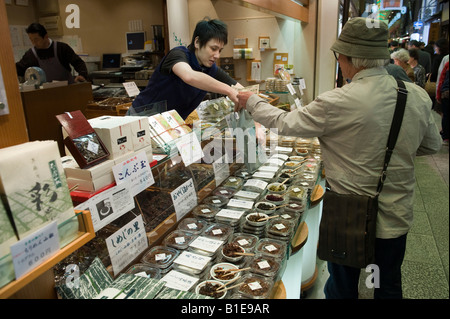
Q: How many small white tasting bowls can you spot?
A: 12